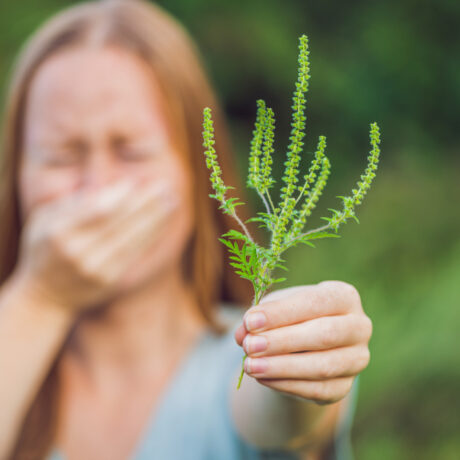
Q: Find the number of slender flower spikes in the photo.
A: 7